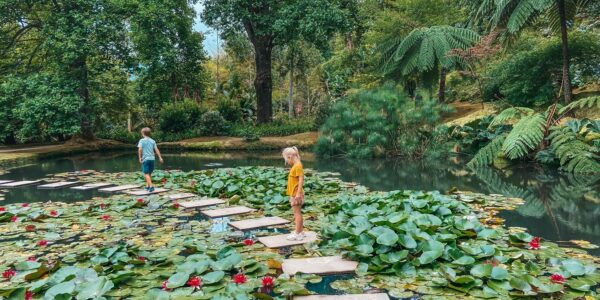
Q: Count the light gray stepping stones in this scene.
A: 13